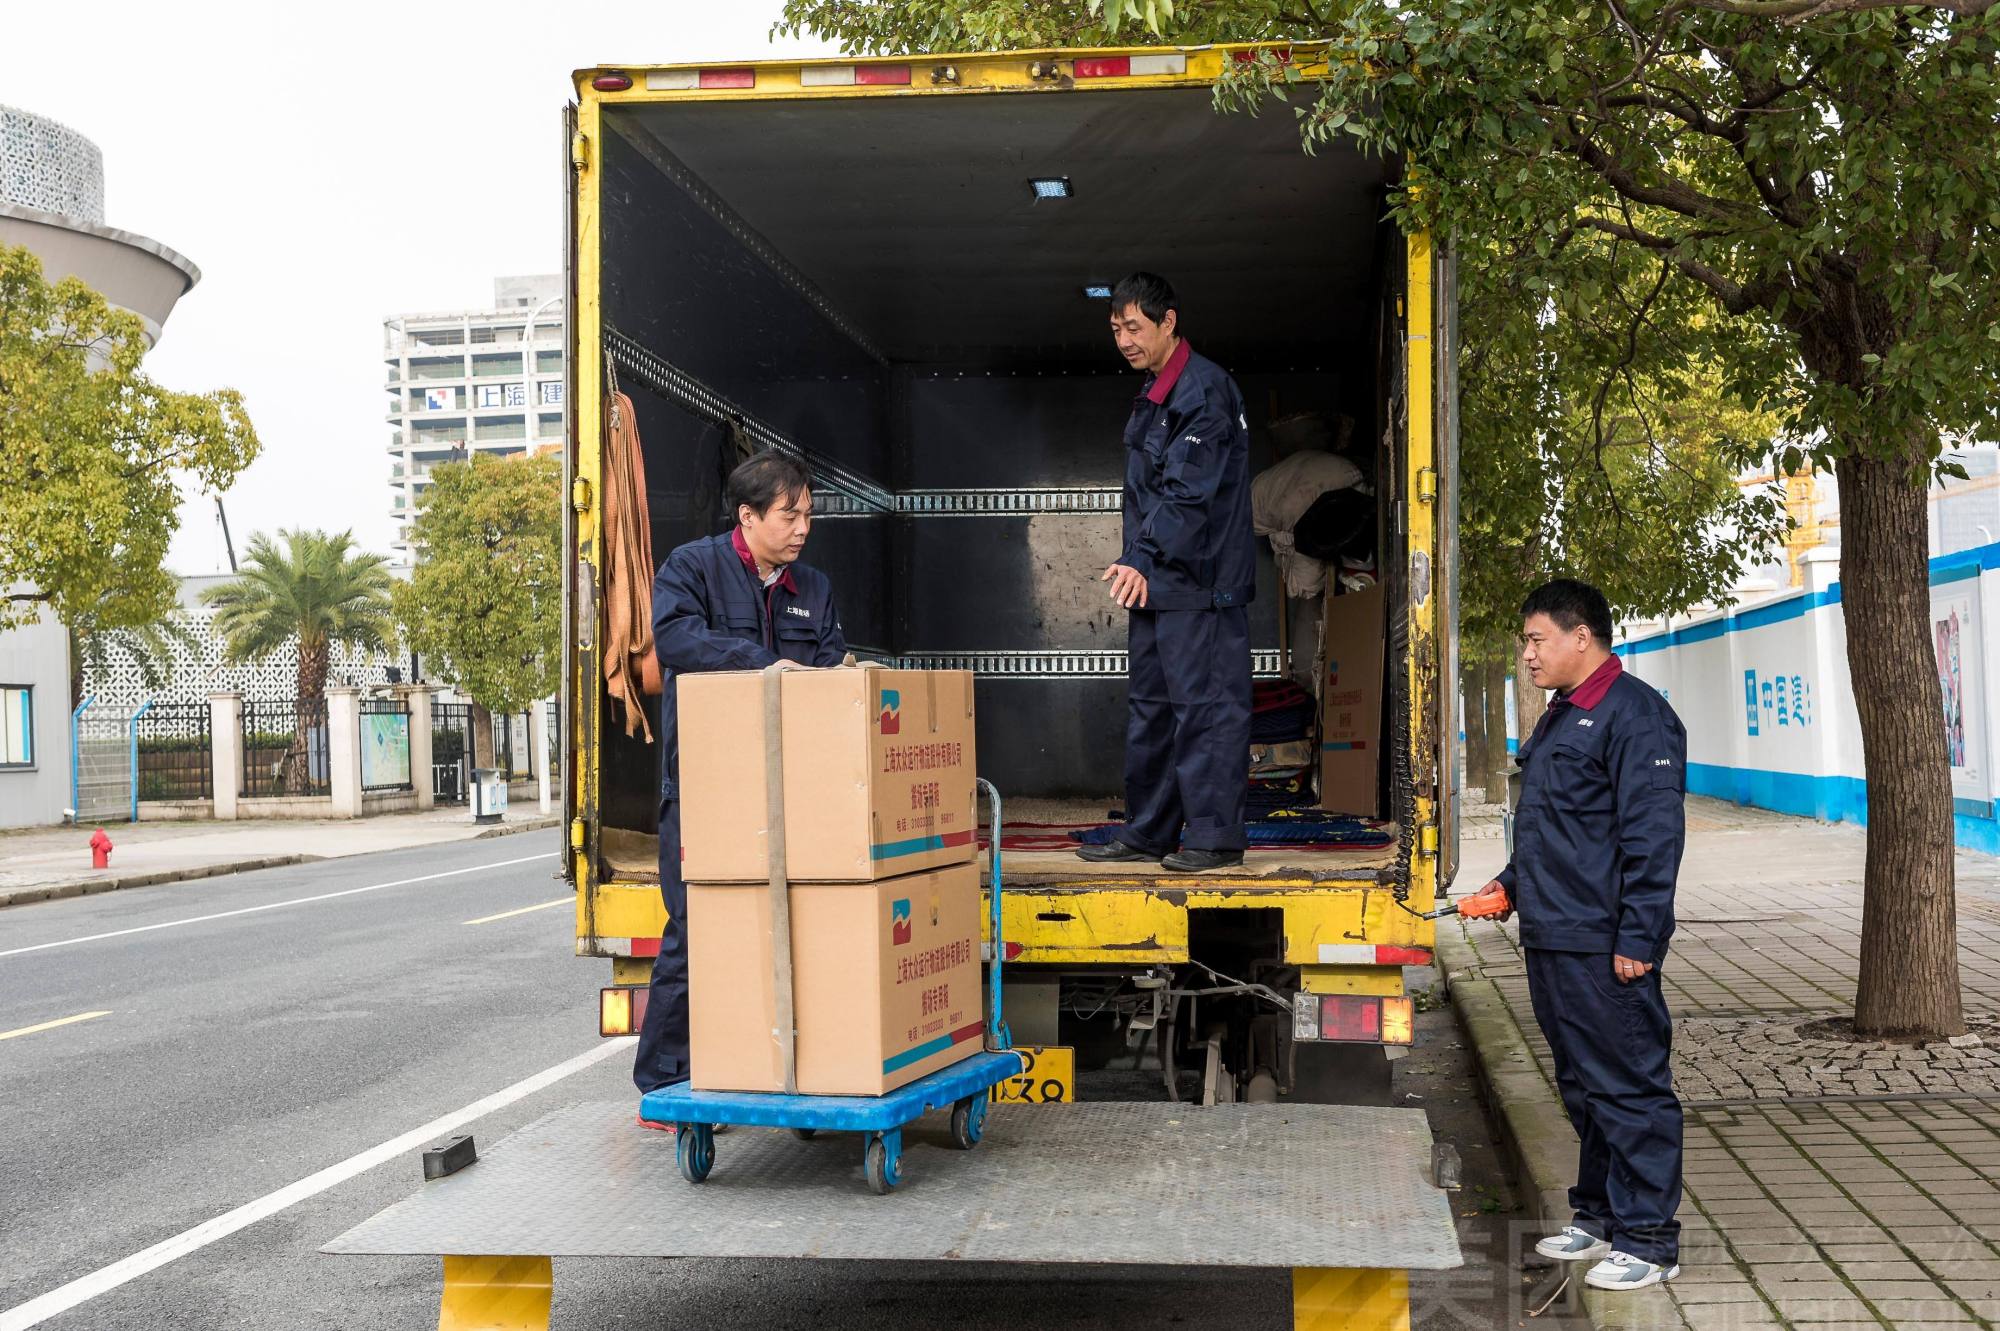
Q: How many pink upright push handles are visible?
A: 0